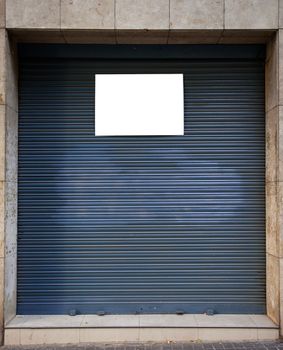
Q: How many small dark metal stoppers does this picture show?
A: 4